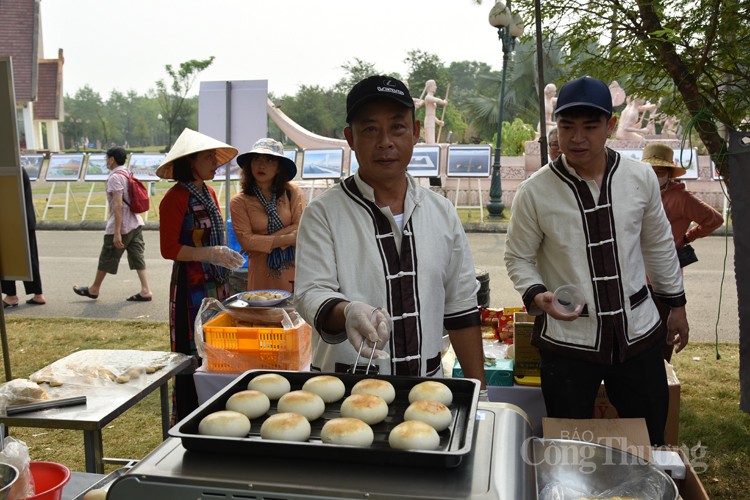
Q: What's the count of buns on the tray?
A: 12